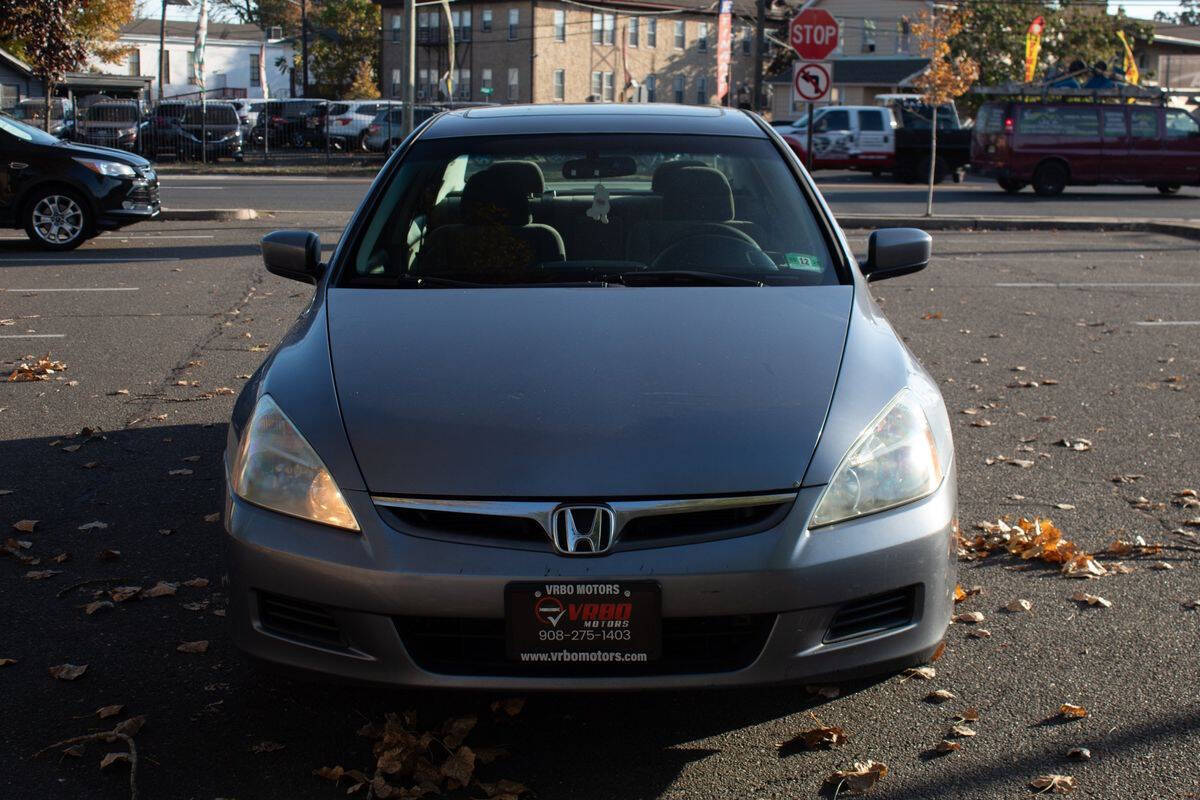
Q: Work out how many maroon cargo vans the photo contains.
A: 1